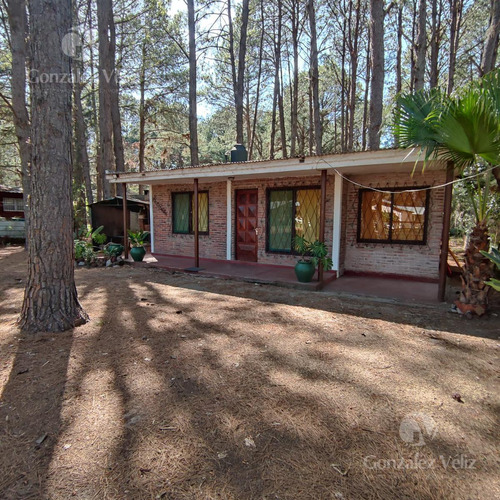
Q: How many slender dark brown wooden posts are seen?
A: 4